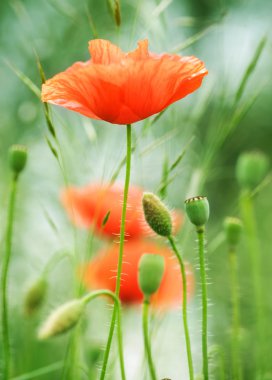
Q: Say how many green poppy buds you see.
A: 8